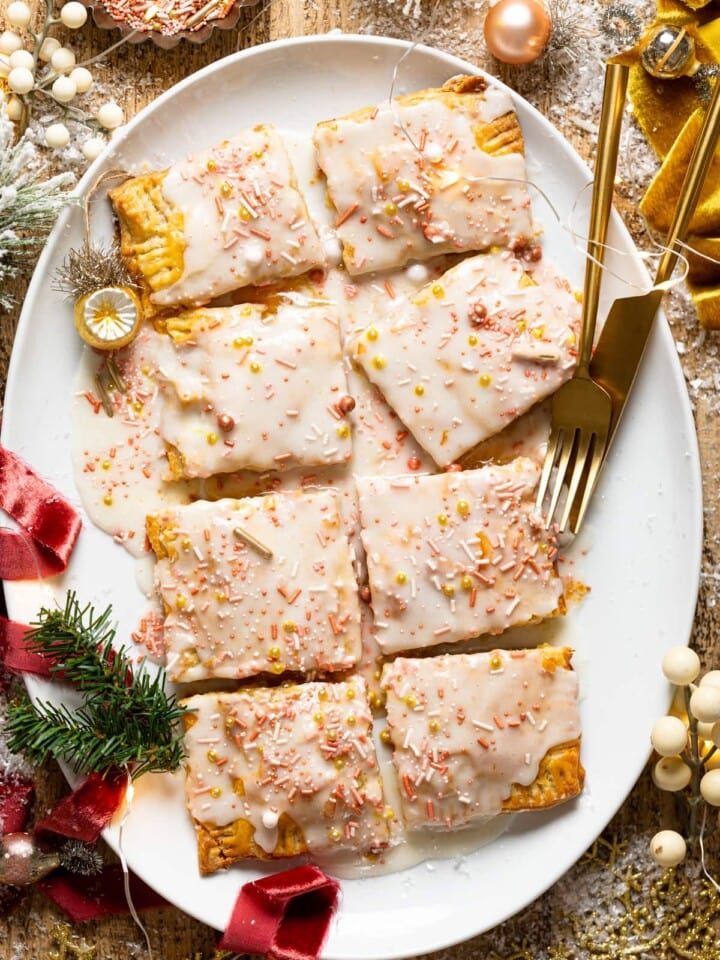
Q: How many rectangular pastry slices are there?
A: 8